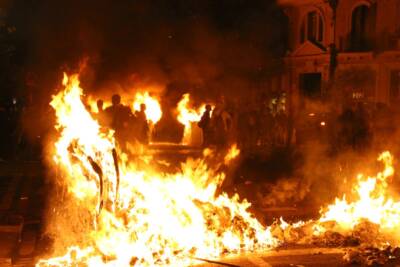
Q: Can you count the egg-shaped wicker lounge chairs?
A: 0